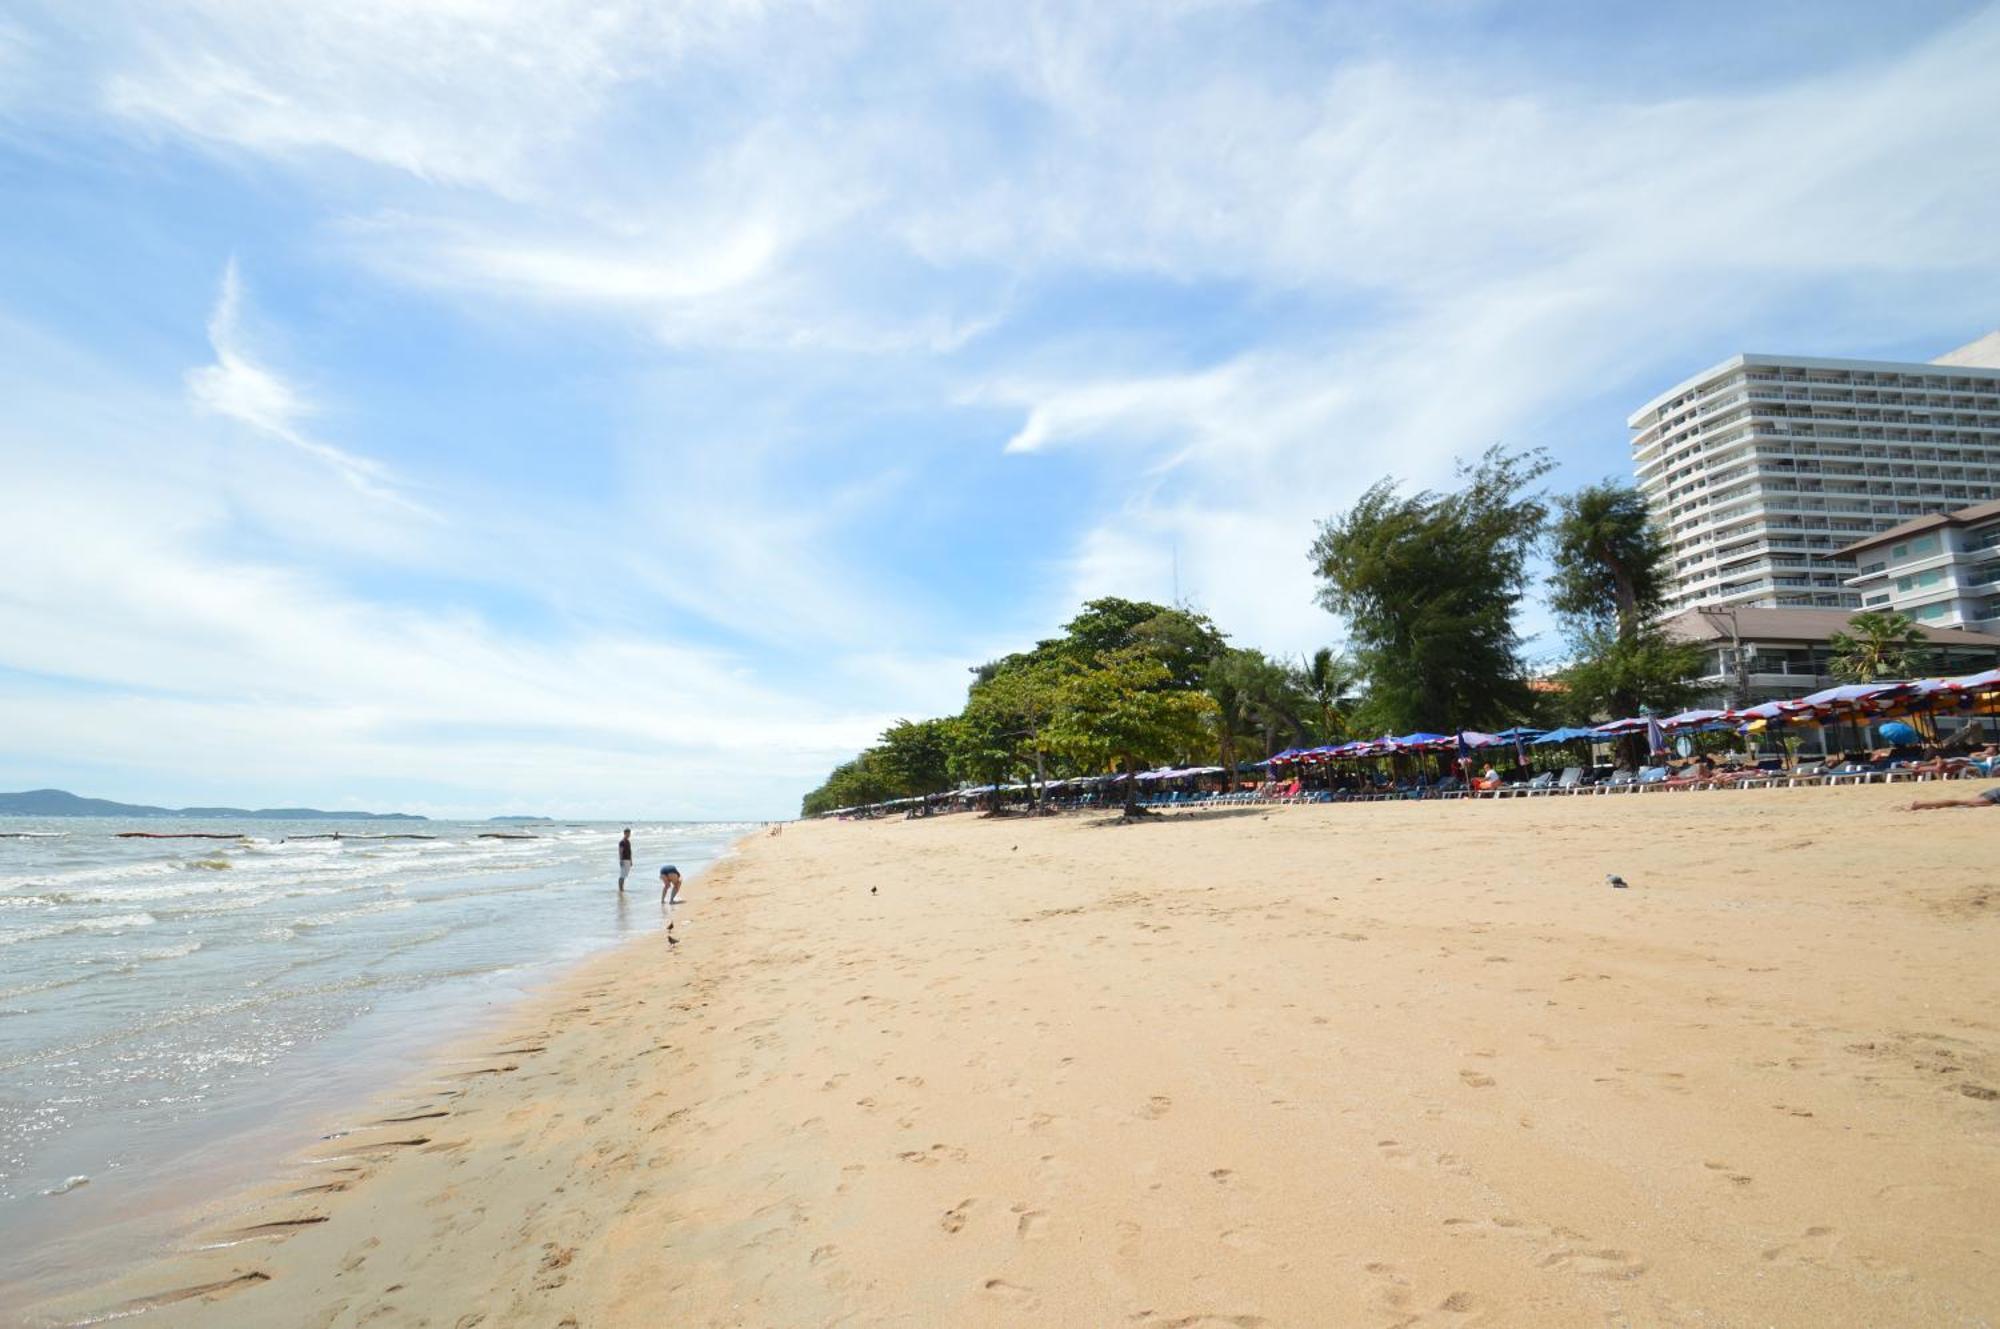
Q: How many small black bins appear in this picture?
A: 0